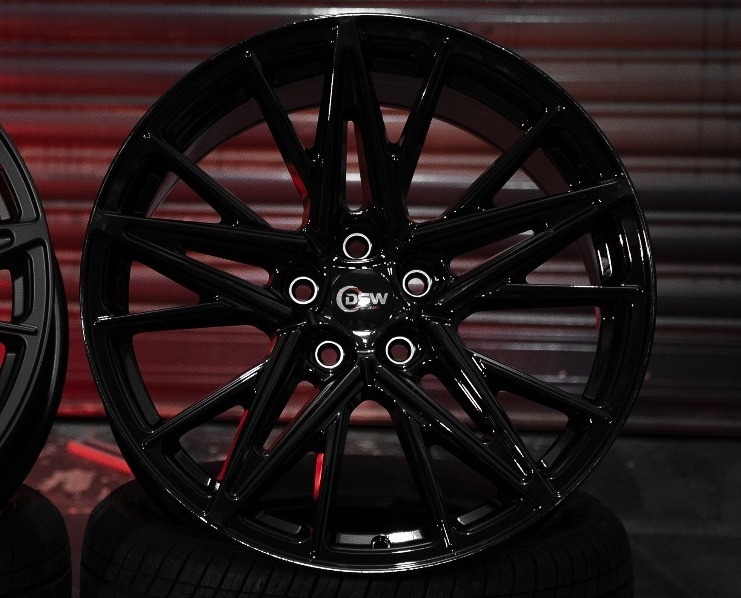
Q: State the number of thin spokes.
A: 10